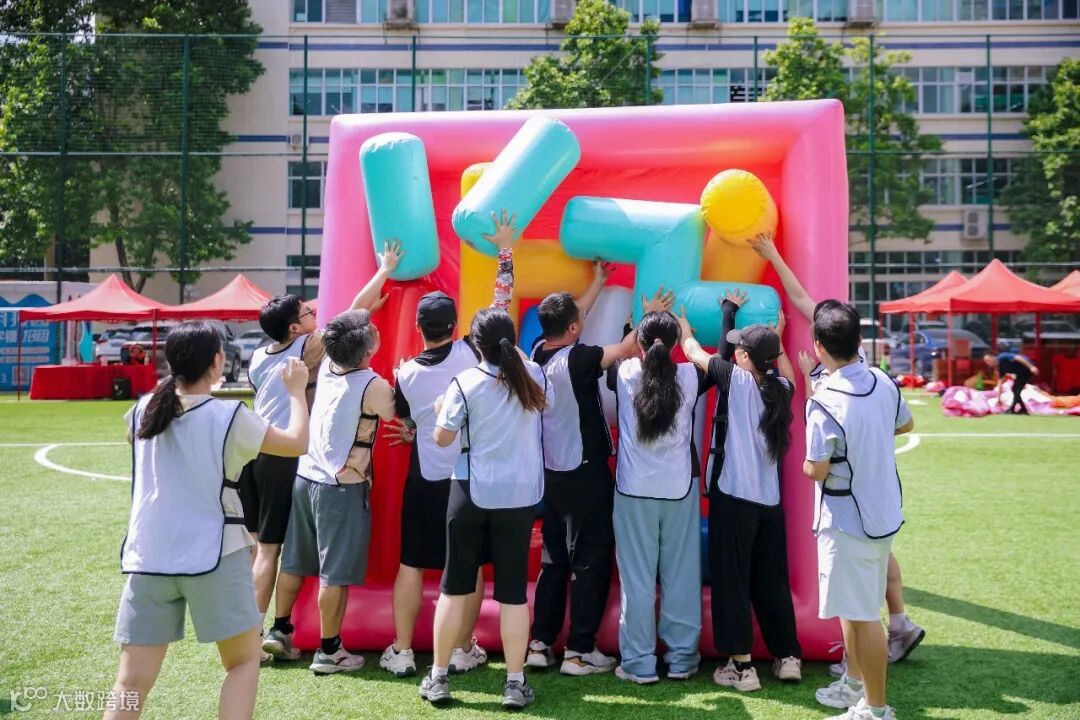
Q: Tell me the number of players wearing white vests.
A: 10